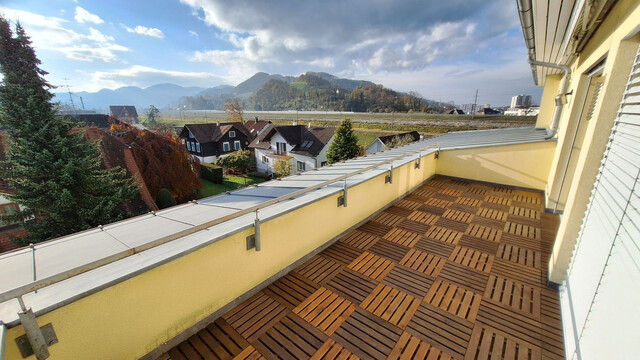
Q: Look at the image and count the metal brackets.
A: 6